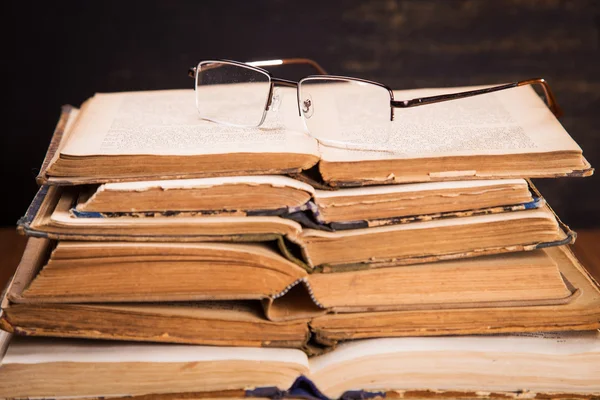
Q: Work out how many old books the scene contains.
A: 6